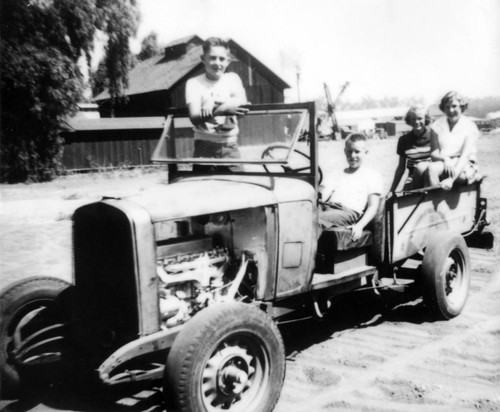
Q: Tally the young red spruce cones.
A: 0